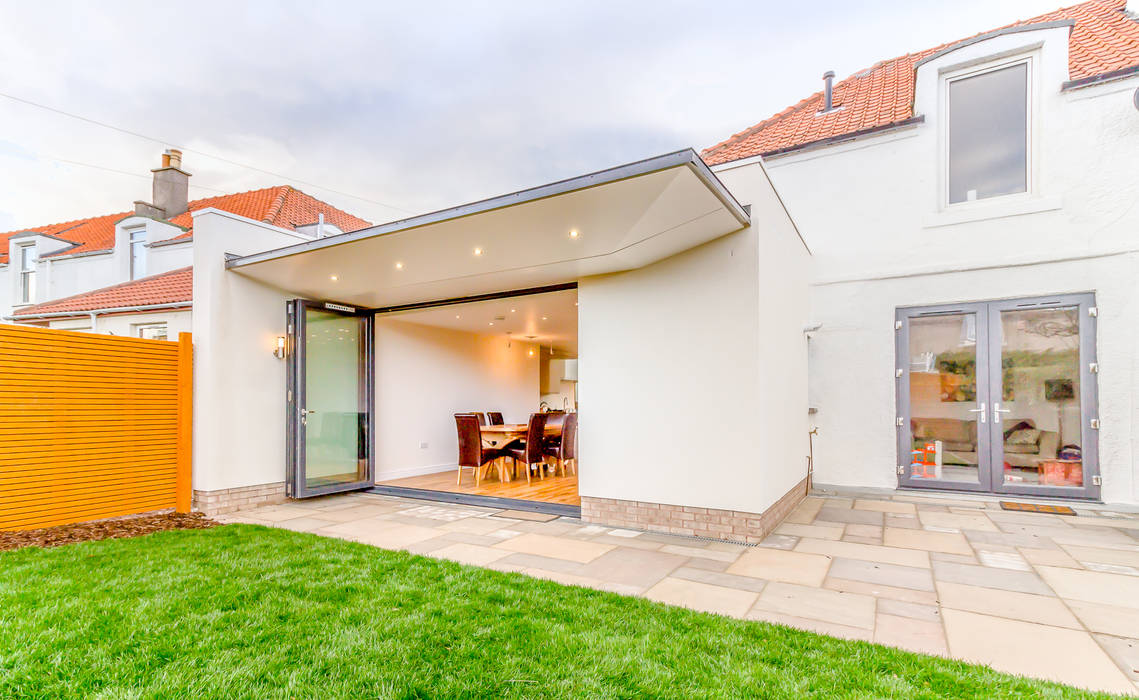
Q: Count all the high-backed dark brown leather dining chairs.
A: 6